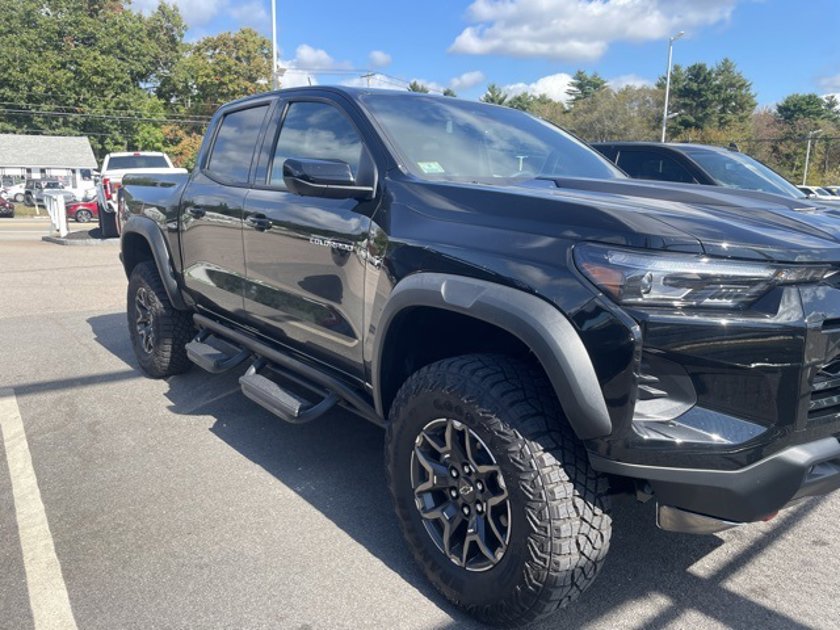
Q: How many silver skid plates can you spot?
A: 1